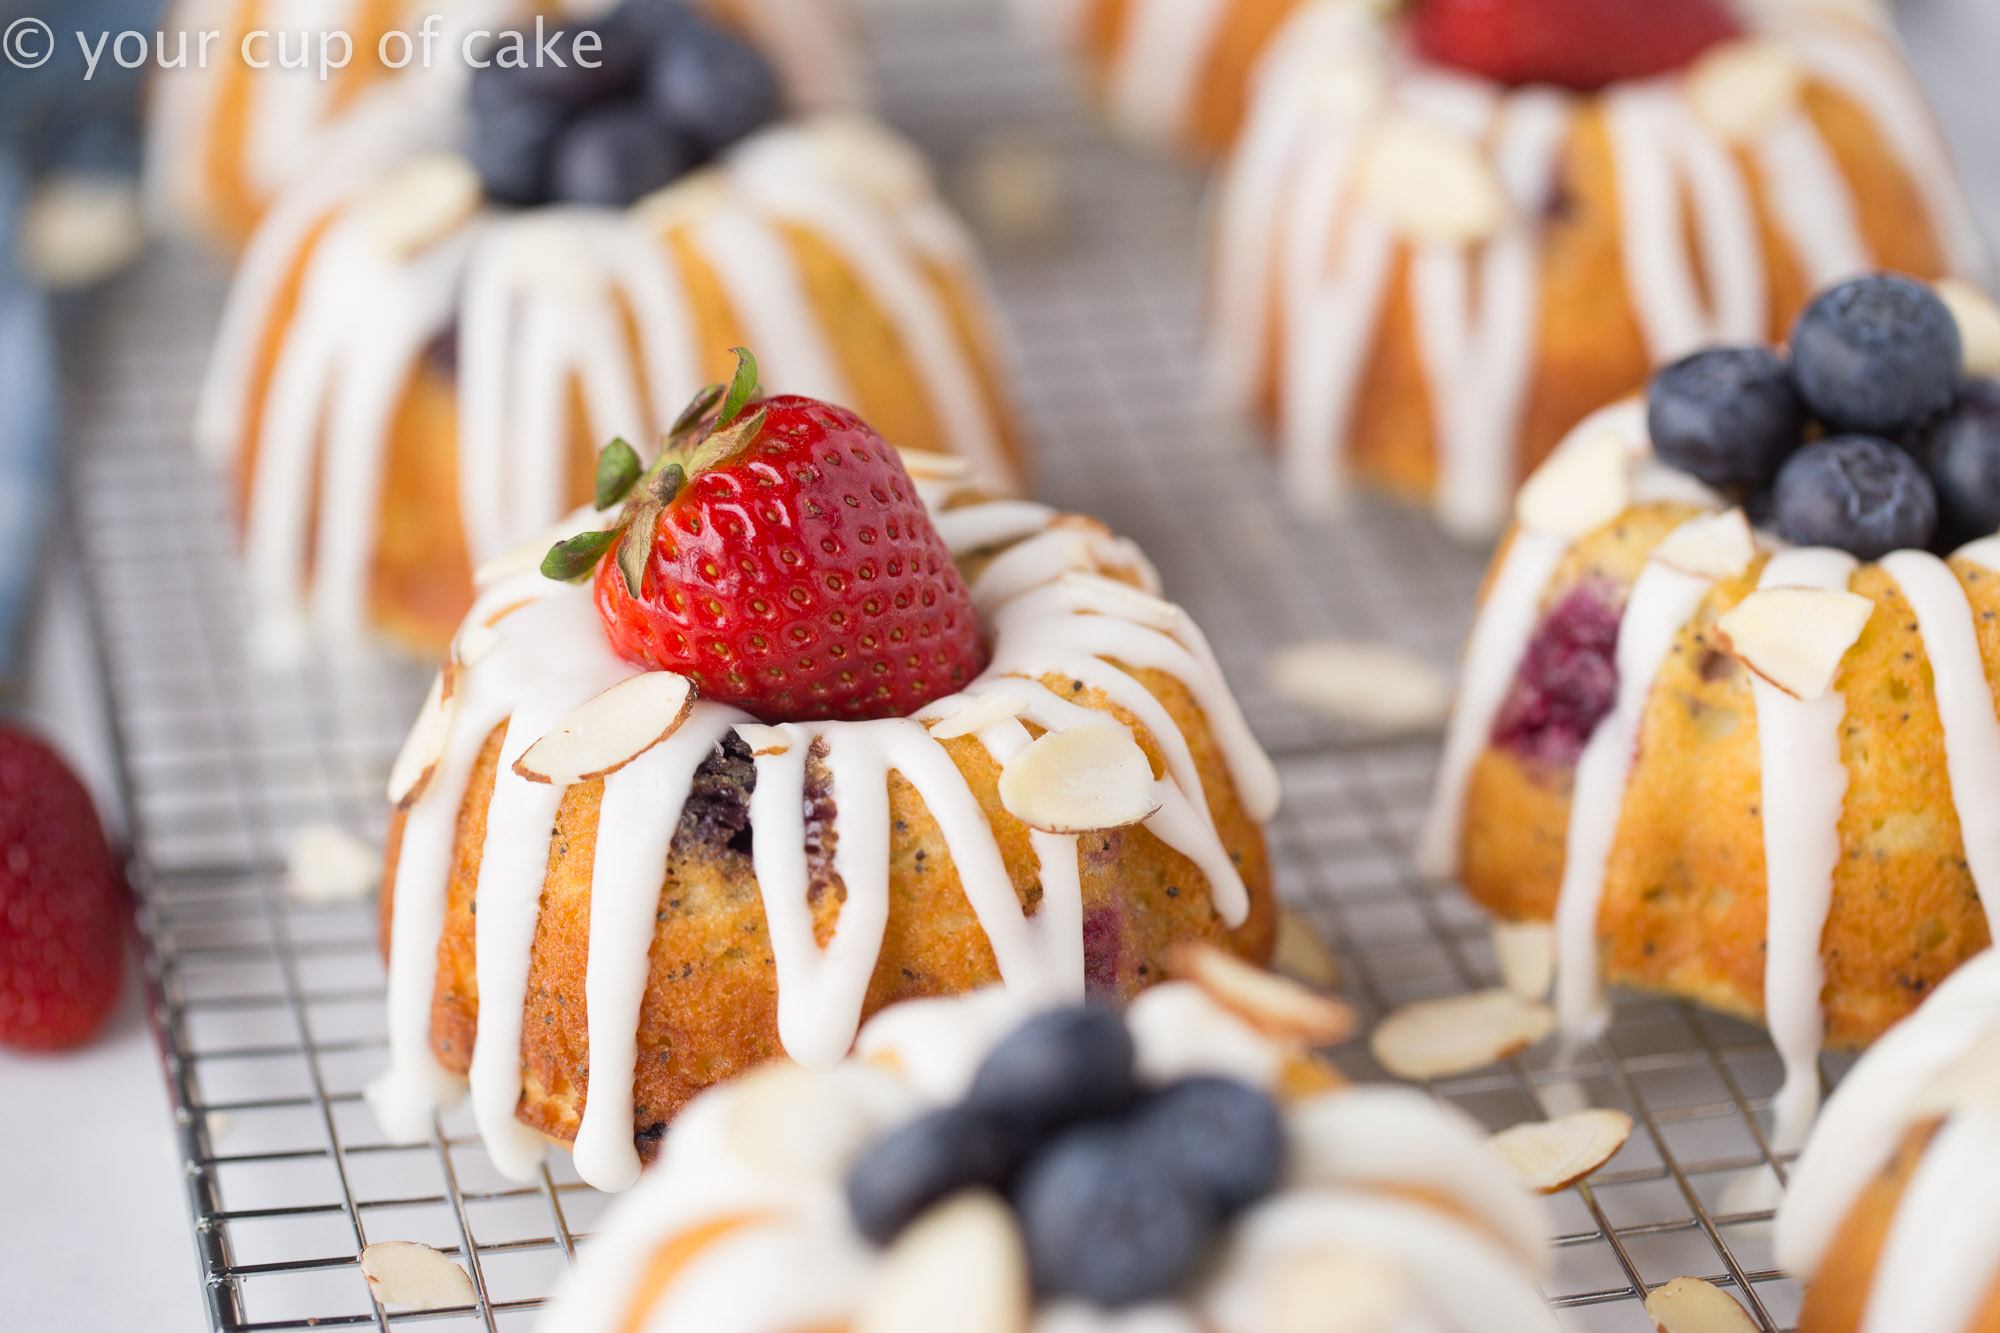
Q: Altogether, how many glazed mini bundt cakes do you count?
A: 8